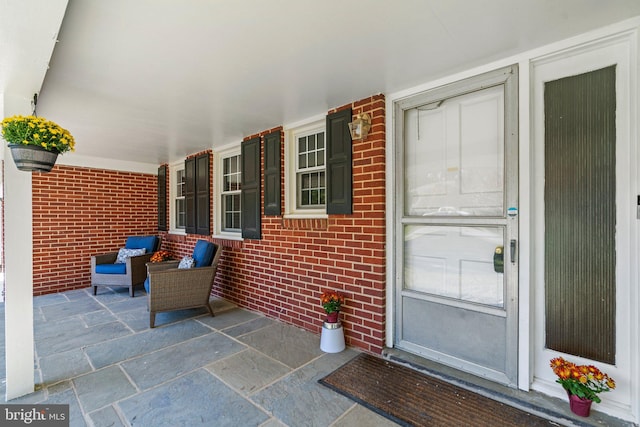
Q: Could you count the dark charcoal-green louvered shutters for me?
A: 6